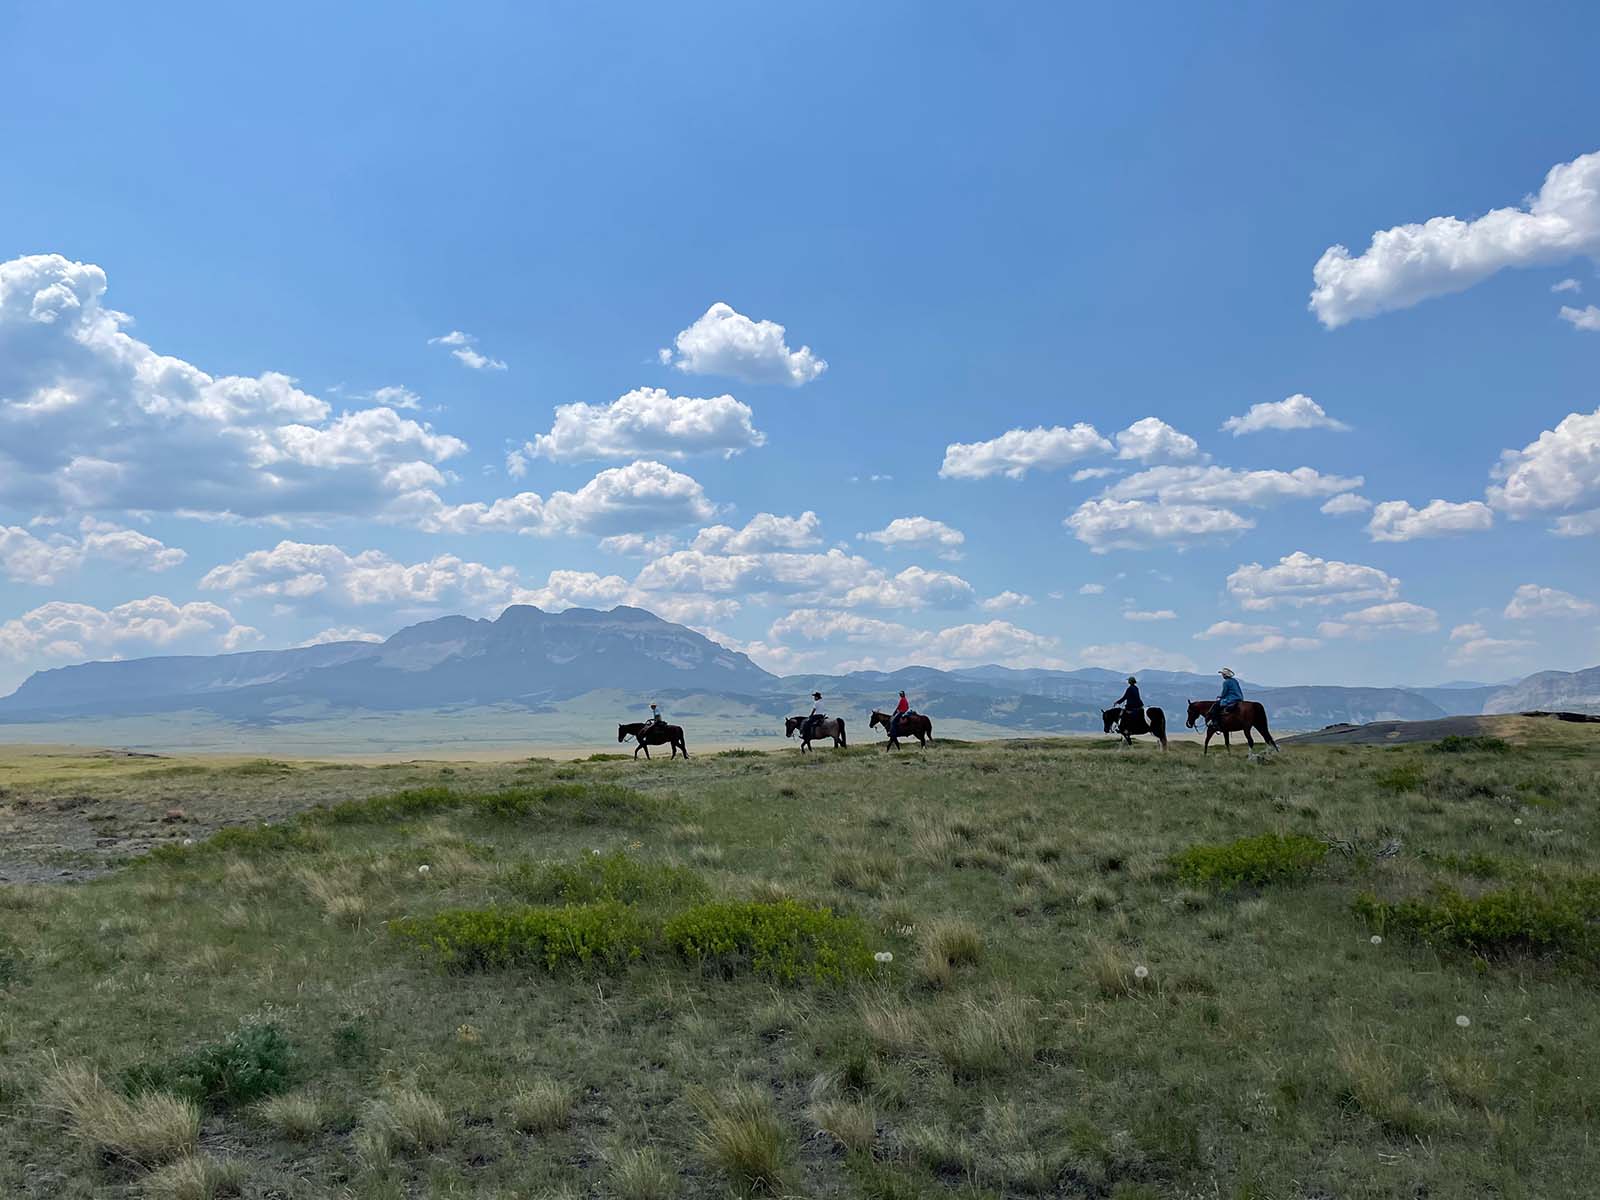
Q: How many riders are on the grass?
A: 5